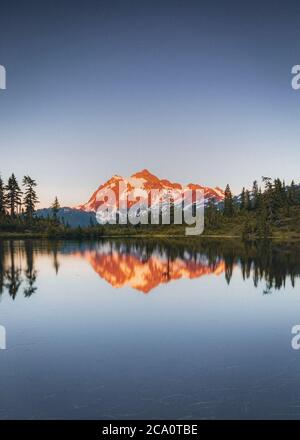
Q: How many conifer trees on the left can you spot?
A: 4